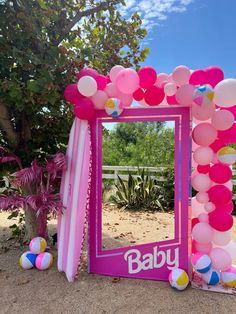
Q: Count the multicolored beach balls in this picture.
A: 10